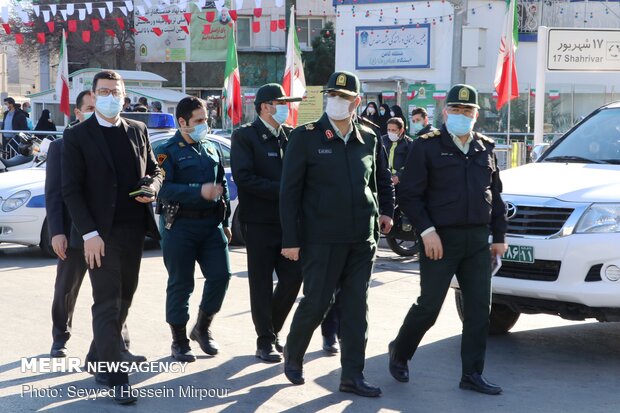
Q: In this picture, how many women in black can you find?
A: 4